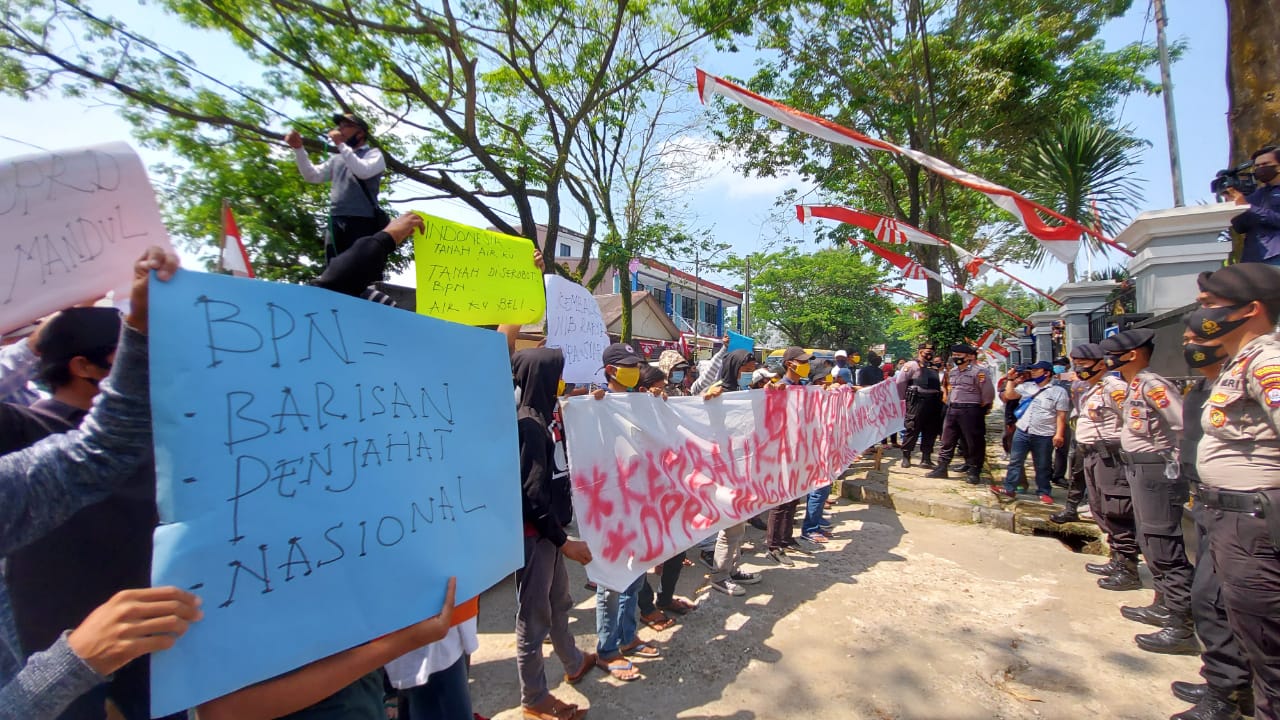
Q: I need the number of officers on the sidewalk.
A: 2